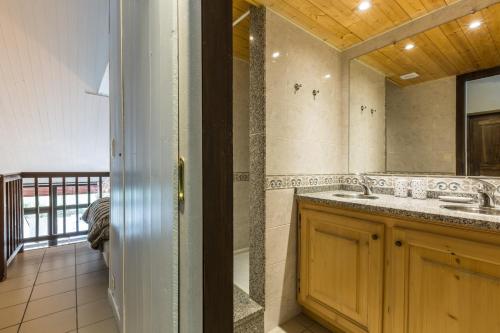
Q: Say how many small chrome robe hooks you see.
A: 2